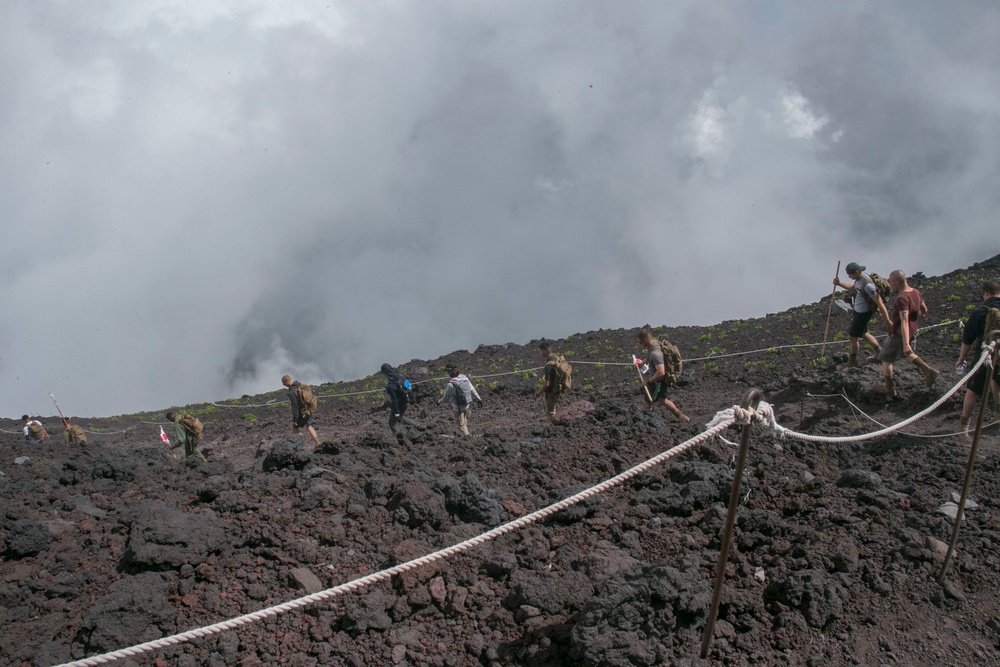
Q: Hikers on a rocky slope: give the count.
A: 11